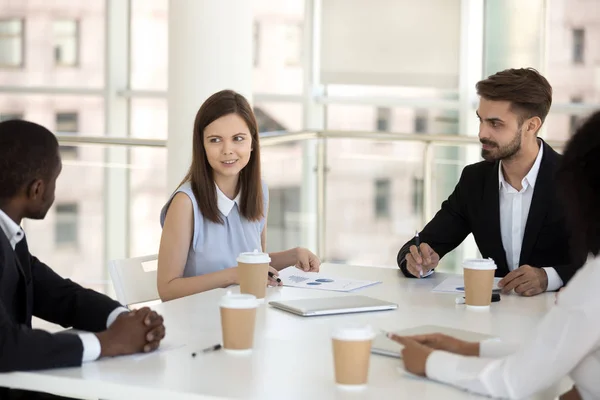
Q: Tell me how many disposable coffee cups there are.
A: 4